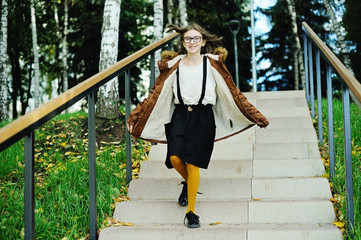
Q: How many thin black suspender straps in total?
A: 2